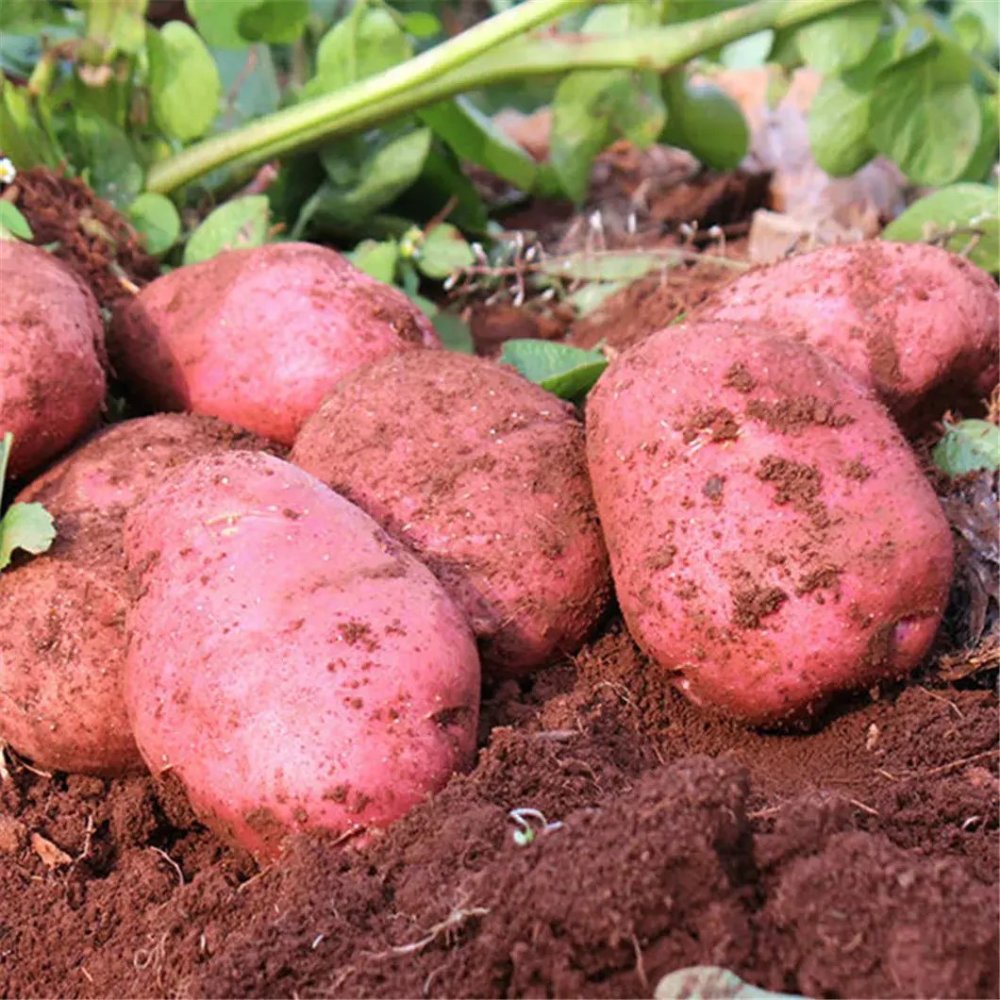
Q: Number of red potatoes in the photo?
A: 8